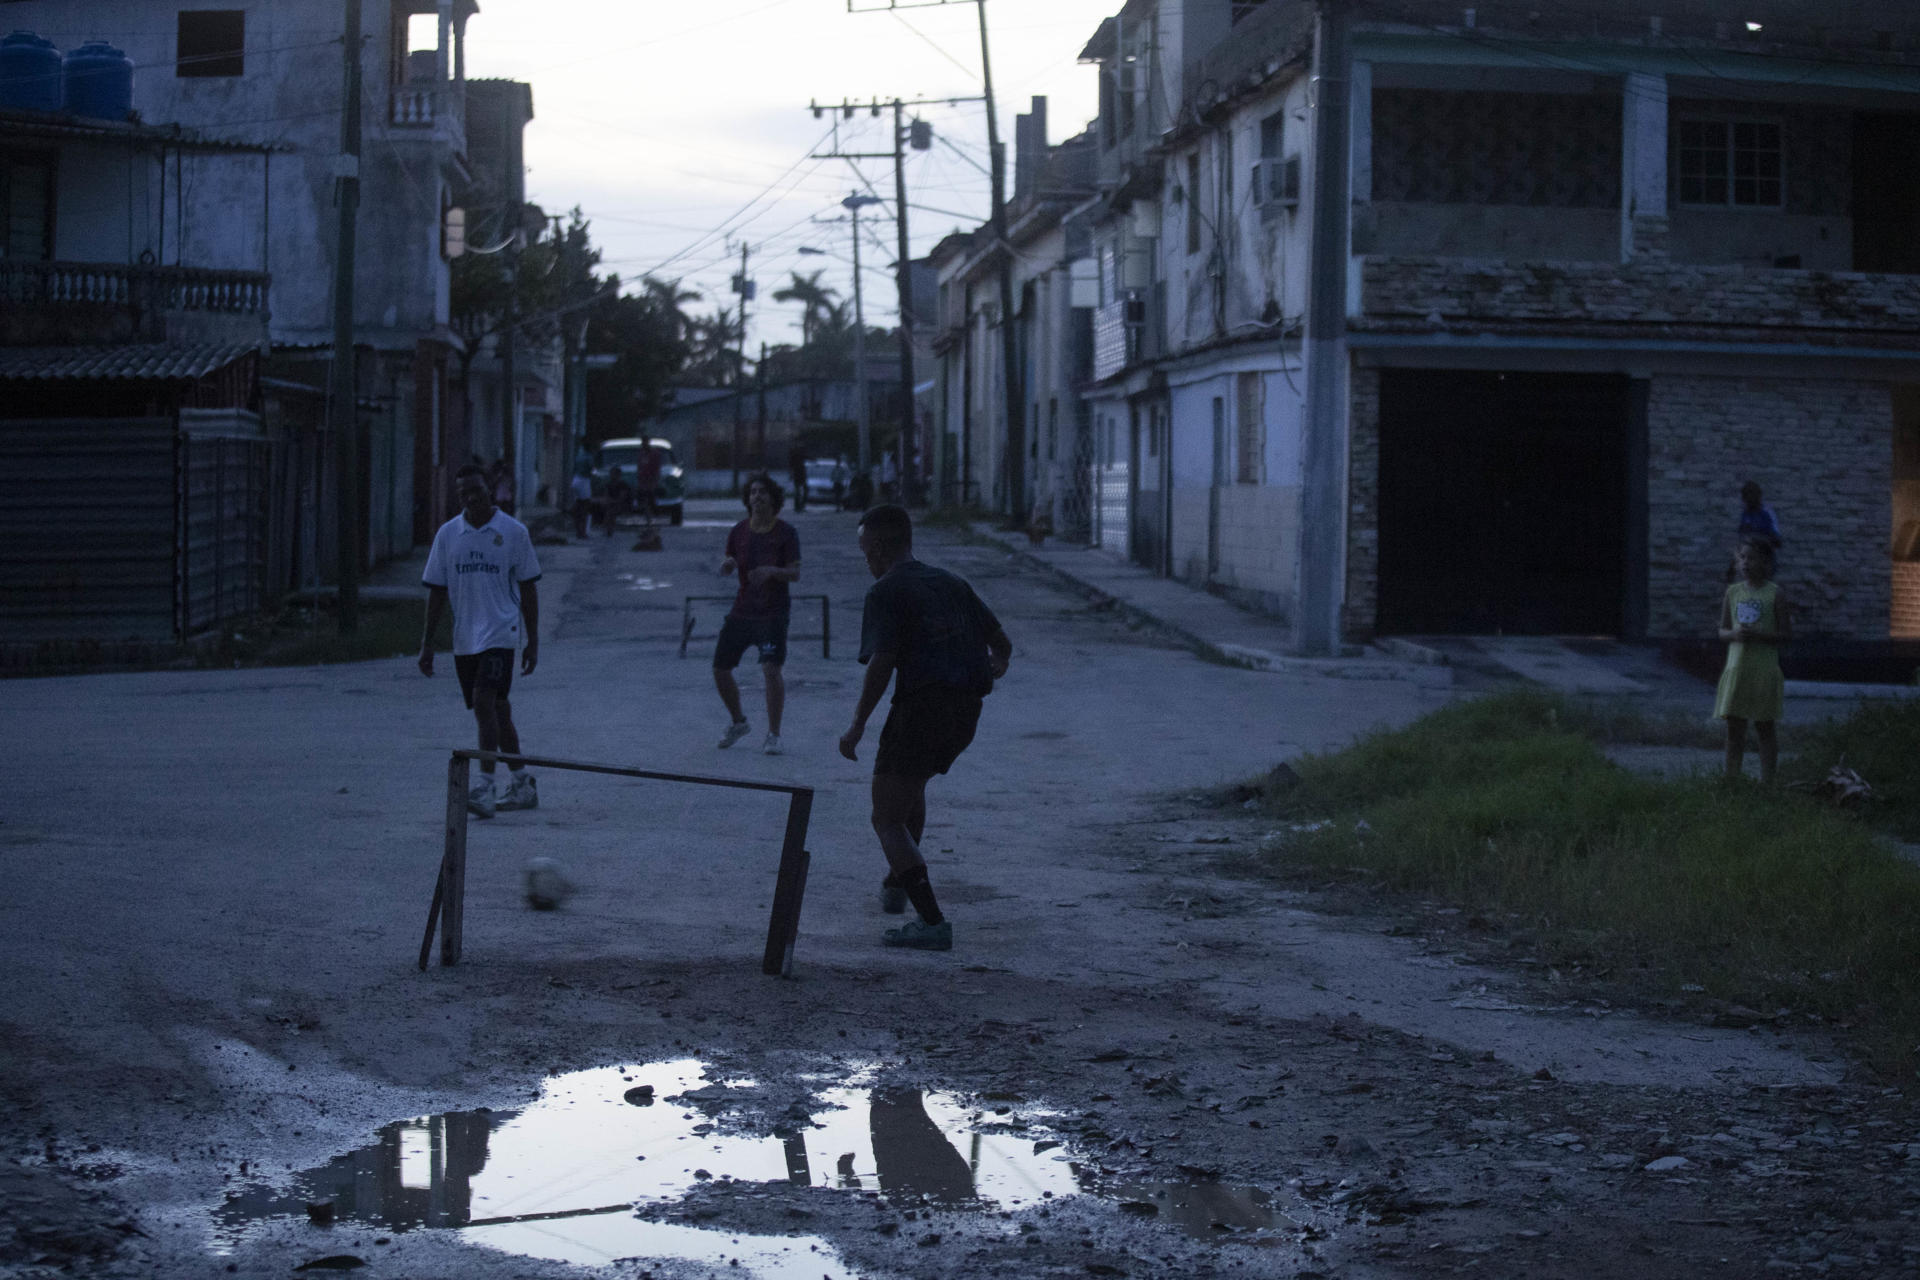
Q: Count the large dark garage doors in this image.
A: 1